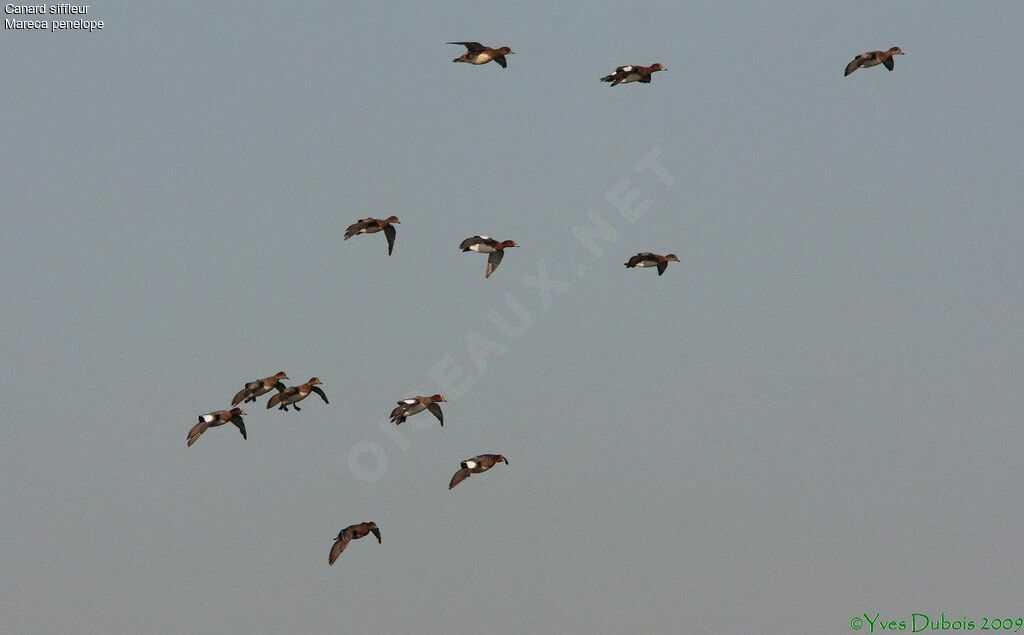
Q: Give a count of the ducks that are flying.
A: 12